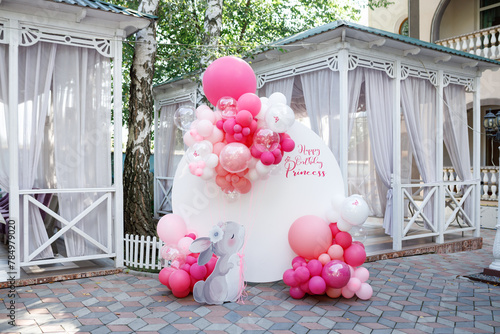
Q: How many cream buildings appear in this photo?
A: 1